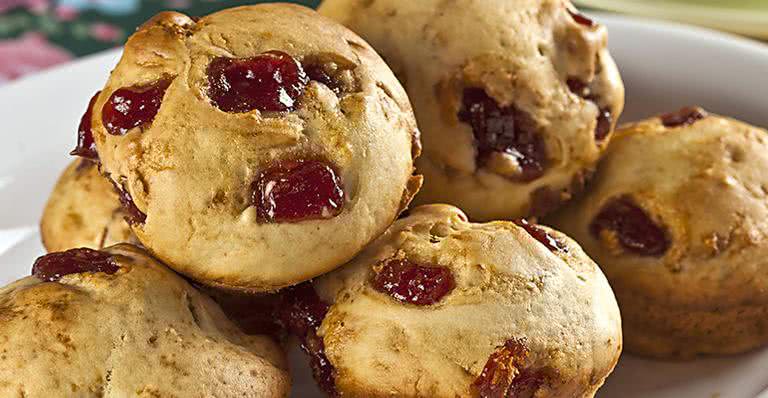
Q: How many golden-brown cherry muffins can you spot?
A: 6